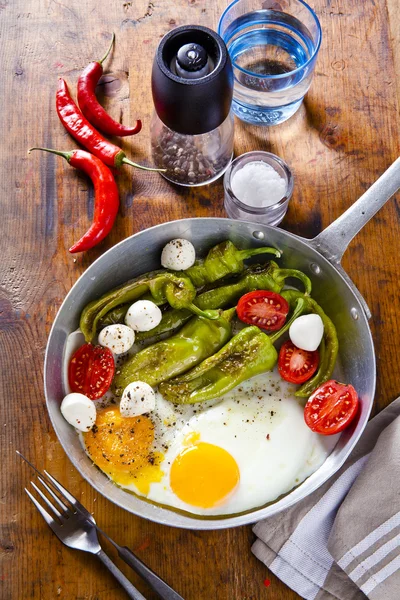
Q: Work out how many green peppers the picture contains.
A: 6